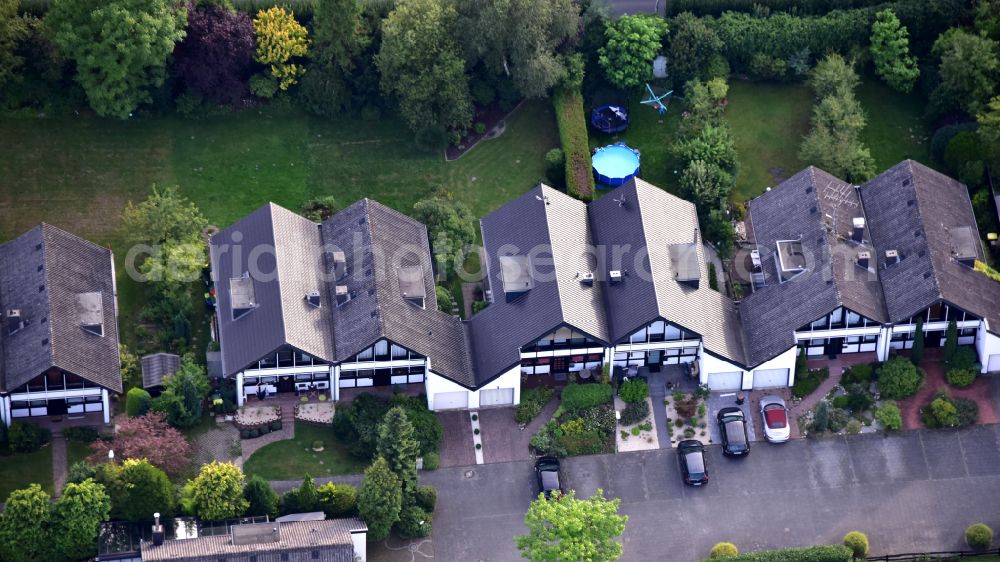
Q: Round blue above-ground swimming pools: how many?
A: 1